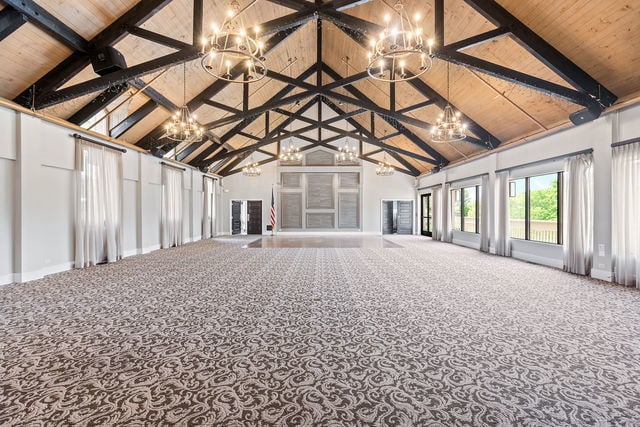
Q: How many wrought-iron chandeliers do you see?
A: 8